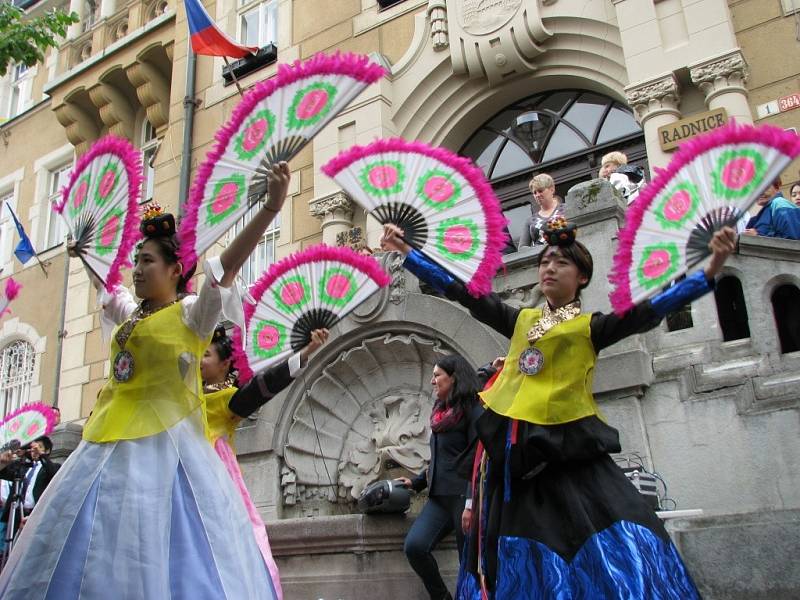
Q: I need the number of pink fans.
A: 7